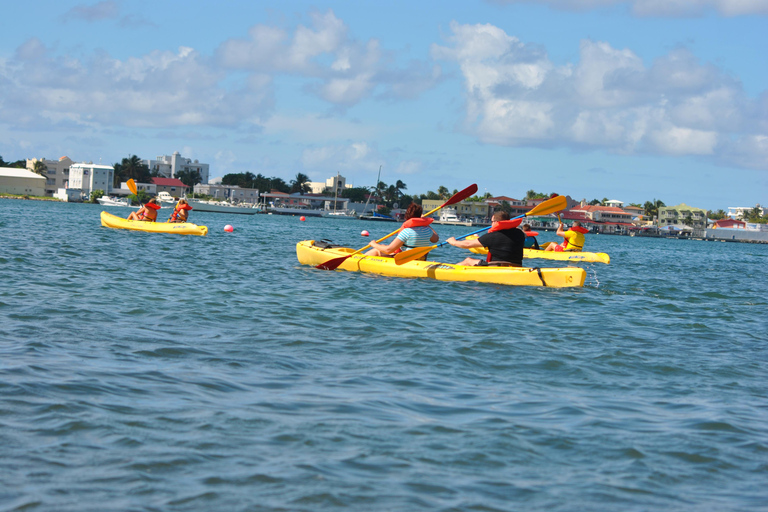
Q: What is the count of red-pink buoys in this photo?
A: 3